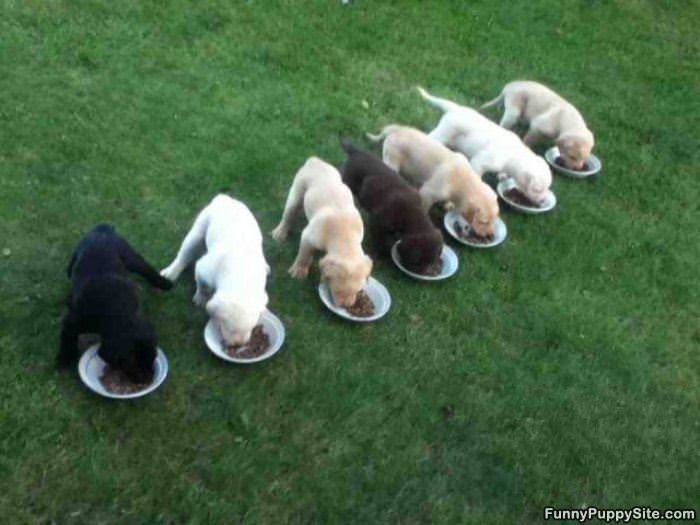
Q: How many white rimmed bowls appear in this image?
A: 7